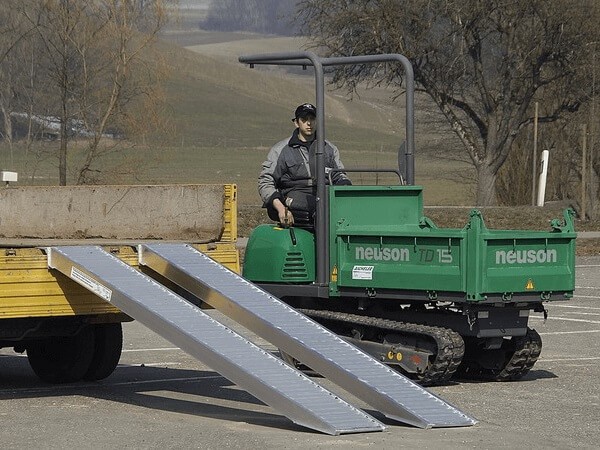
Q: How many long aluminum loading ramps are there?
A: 2